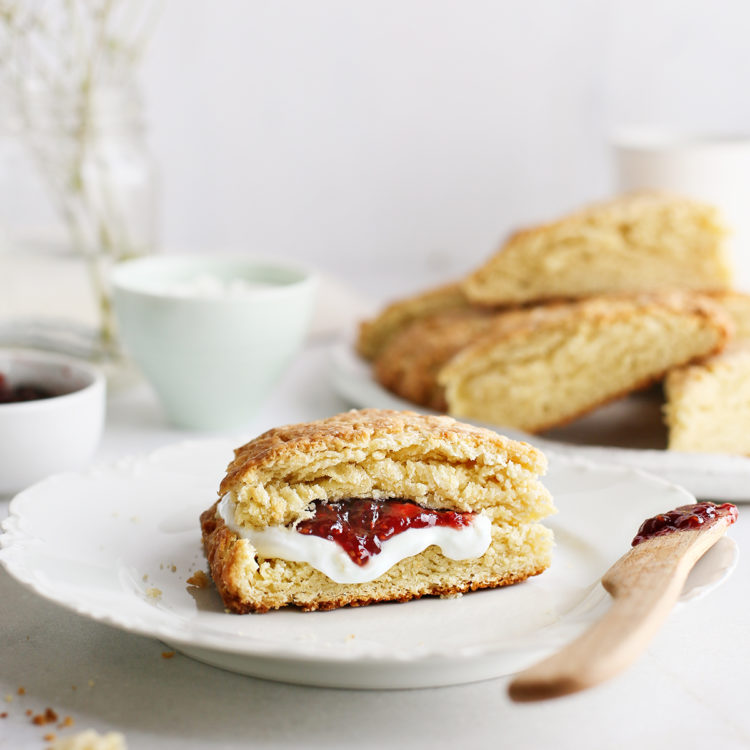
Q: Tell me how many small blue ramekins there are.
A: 1